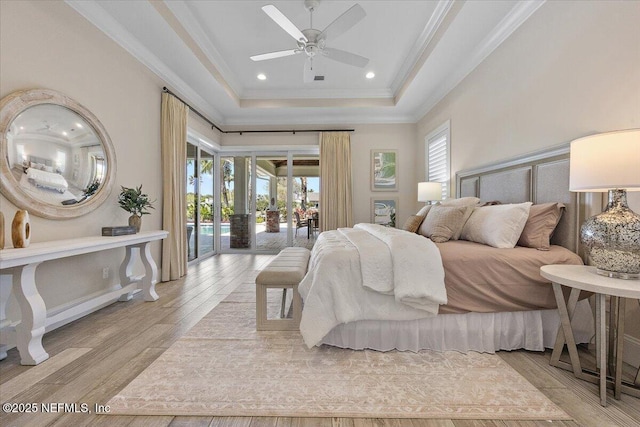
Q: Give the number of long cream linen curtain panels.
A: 2